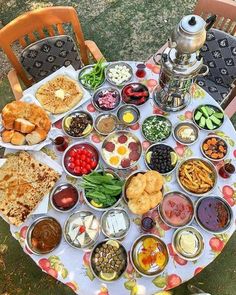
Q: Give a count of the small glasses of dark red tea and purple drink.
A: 4